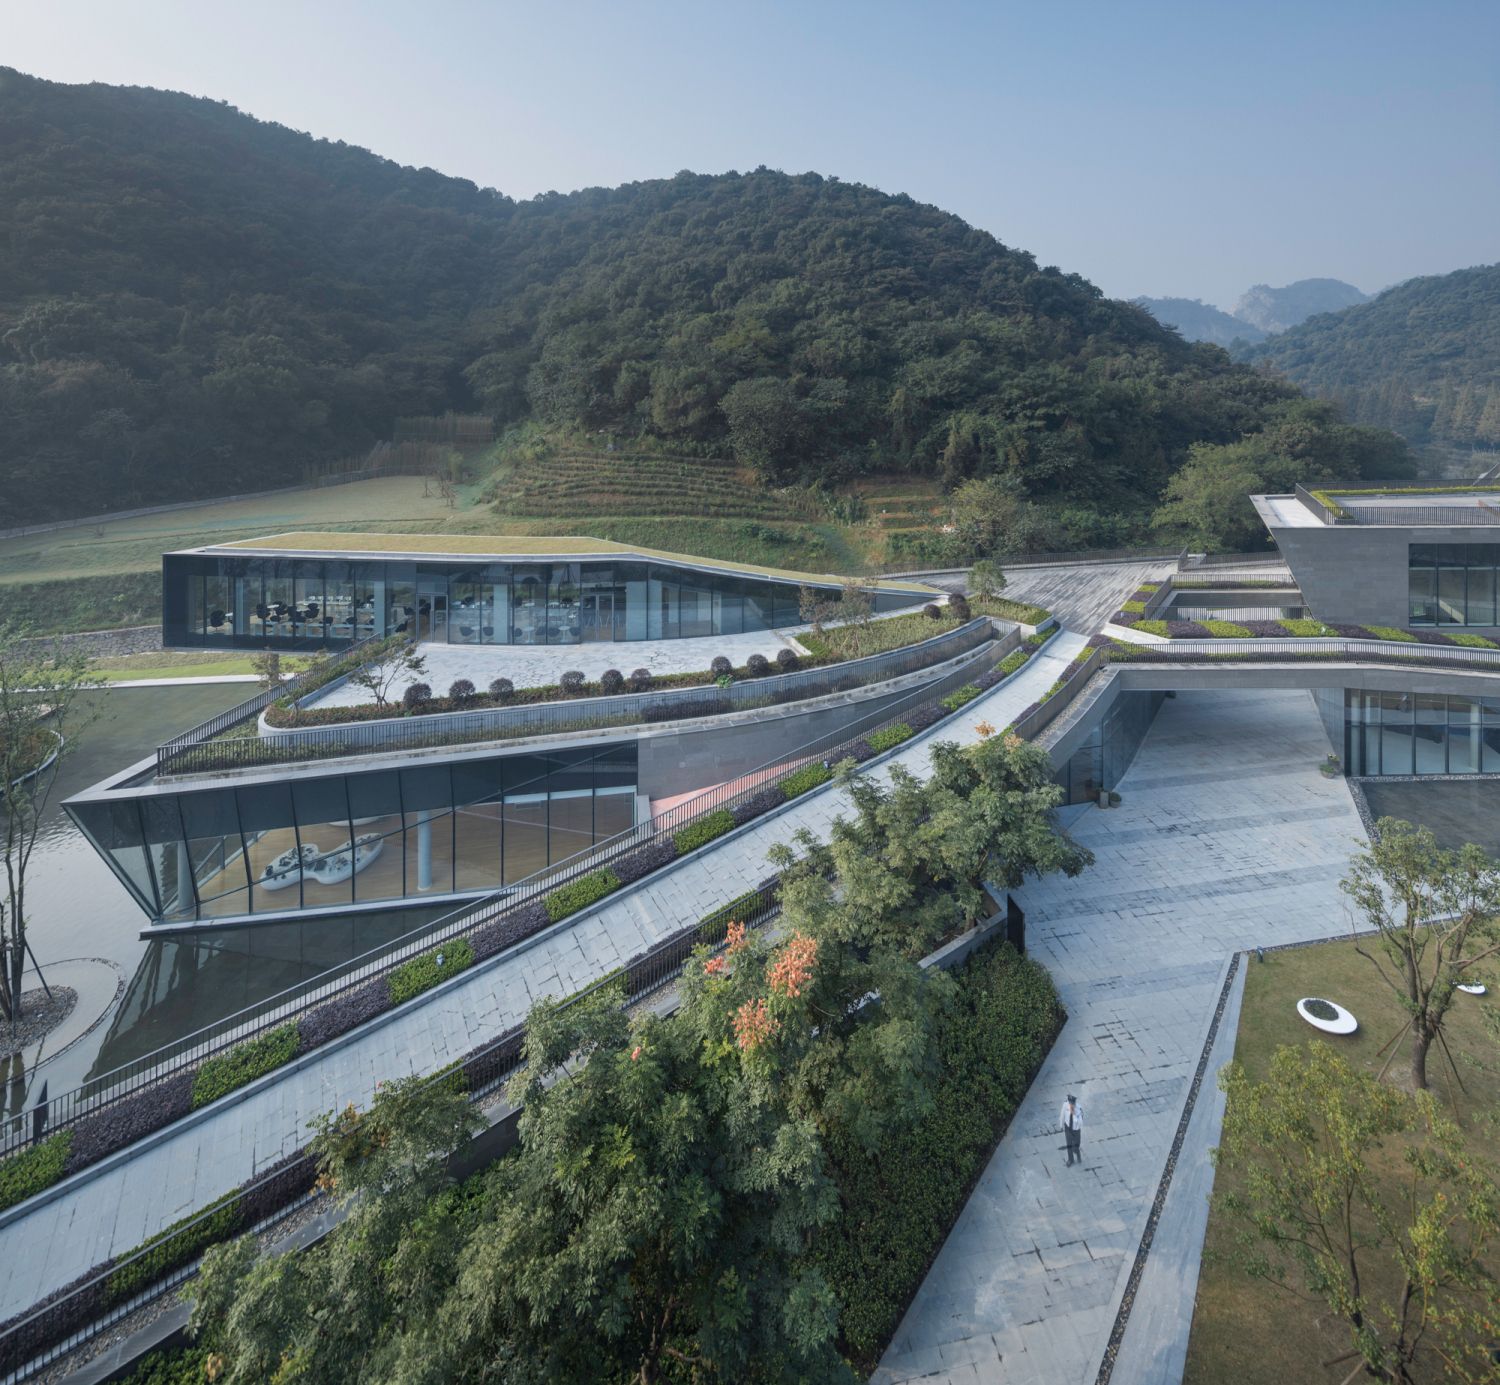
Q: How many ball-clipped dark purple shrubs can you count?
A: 12